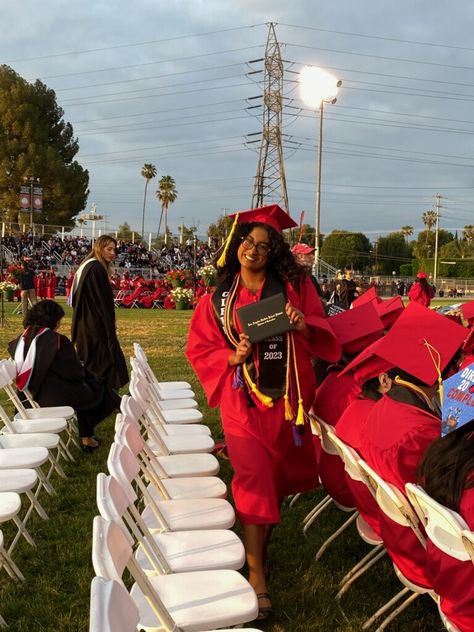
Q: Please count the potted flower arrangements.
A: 5